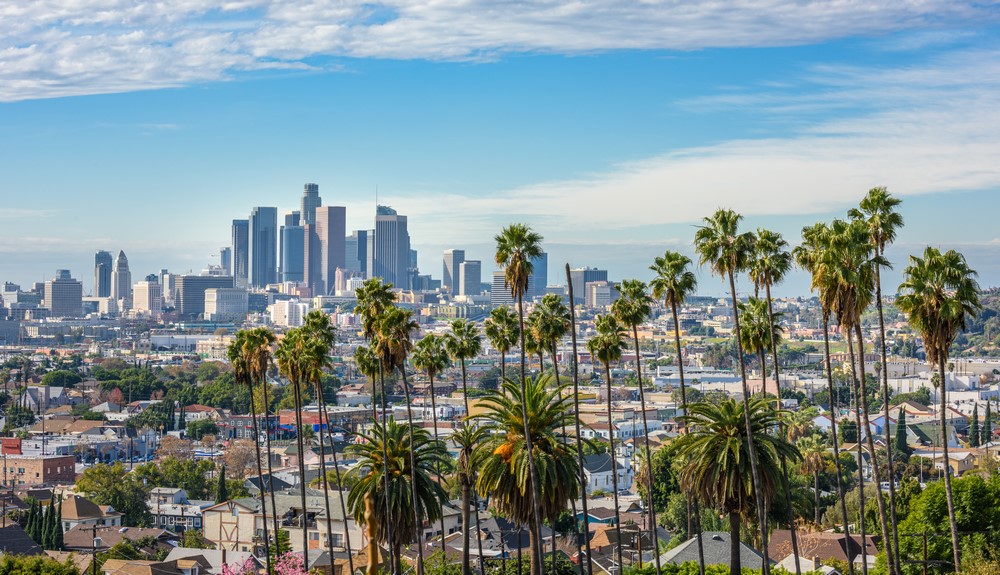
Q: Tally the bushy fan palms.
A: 3